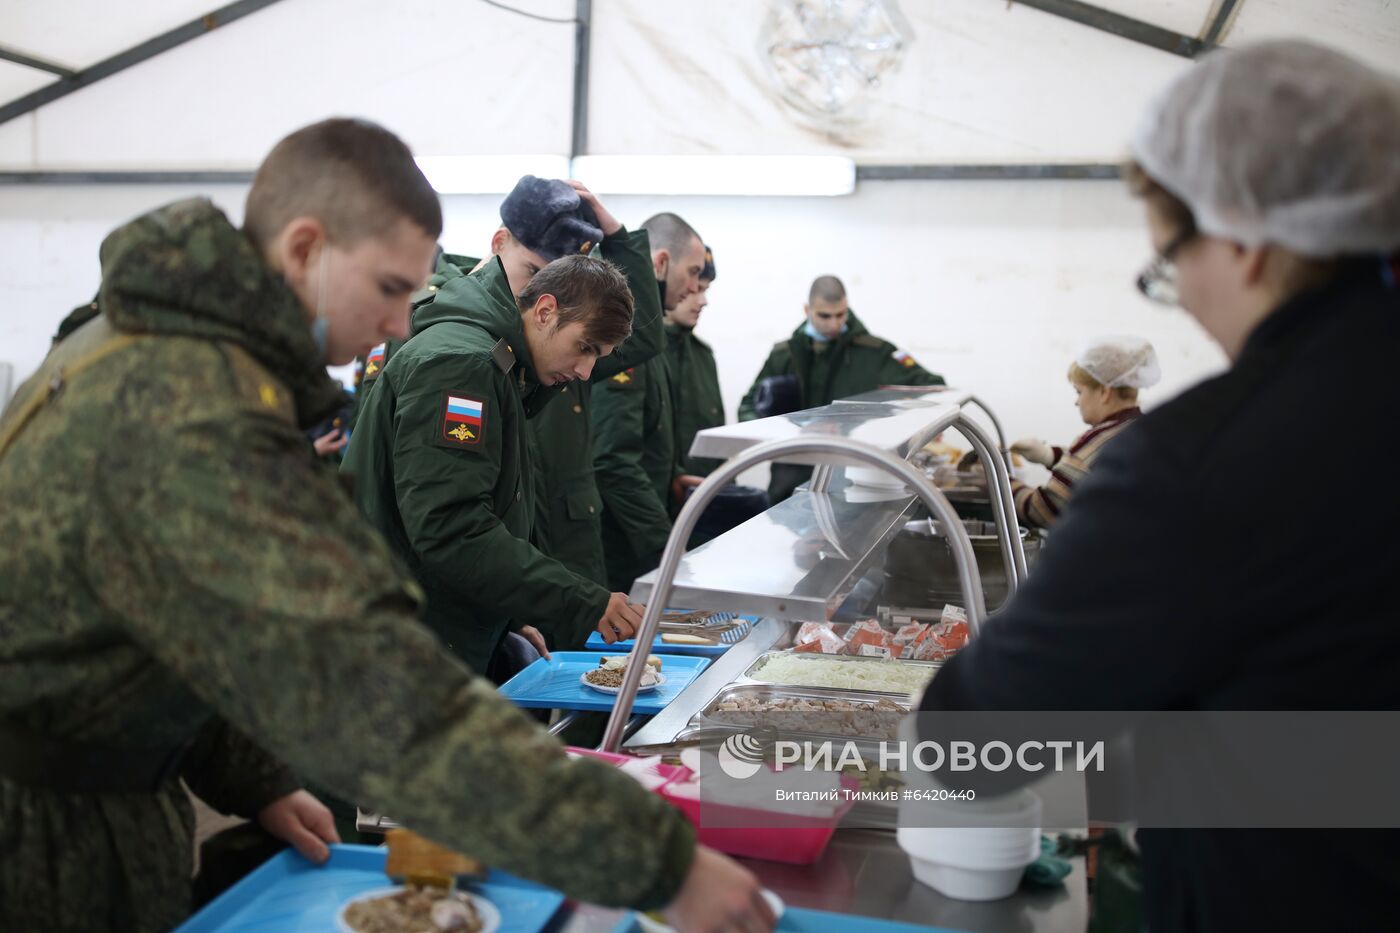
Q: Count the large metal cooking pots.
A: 1